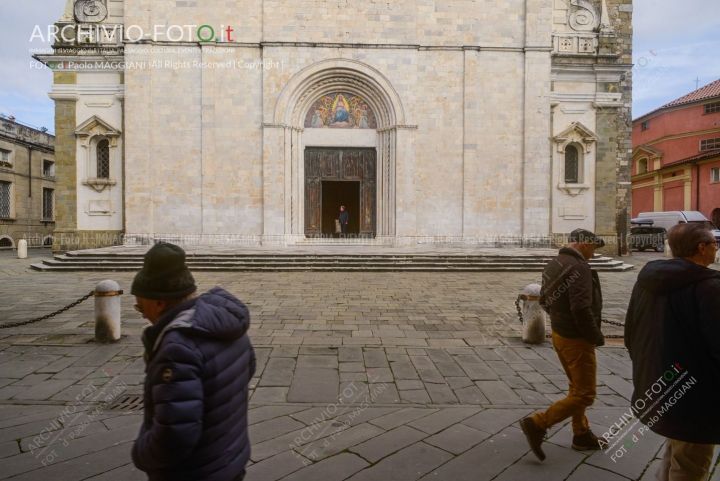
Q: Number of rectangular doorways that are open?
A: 1